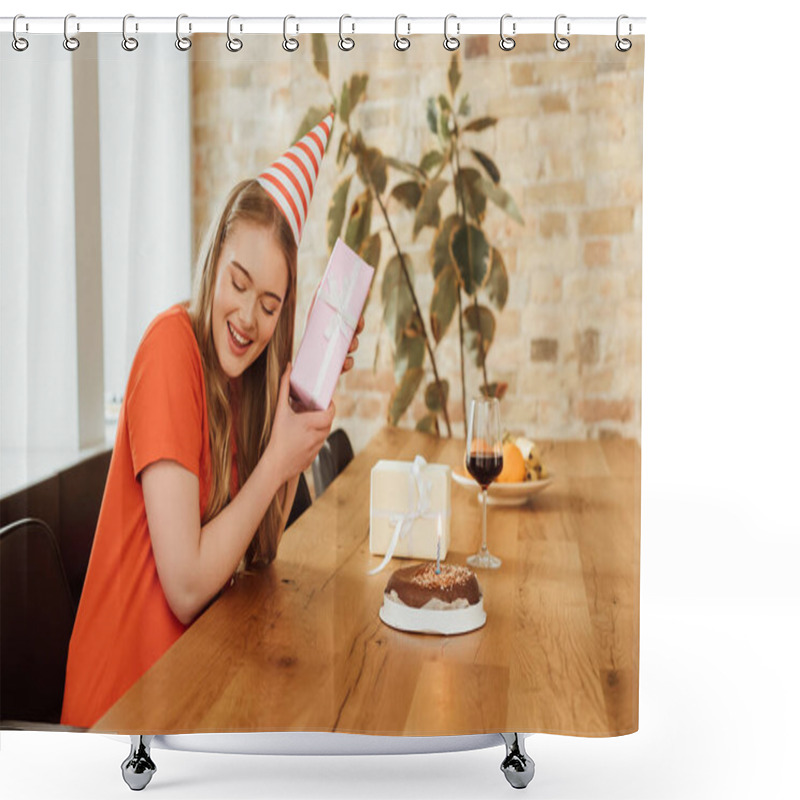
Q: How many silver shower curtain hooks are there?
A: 12